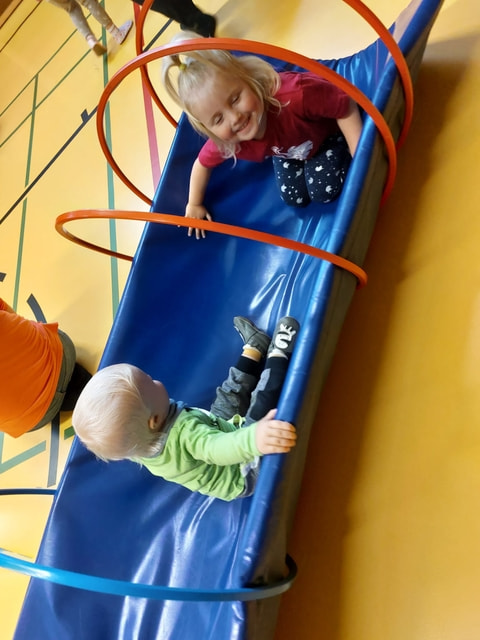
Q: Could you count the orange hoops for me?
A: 3